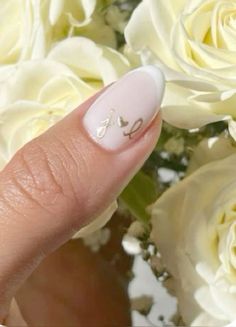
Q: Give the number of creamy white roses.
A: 4